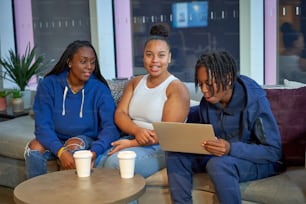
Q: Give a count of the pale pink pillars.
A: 3